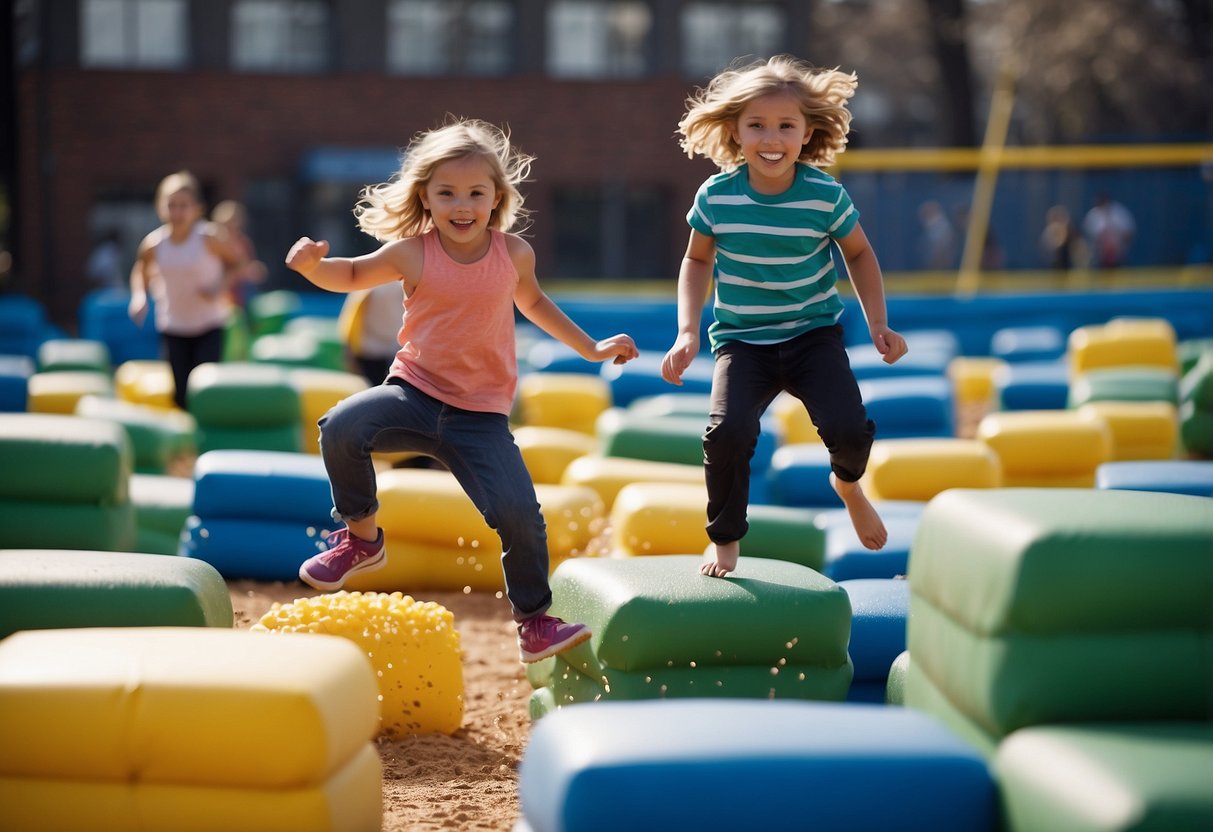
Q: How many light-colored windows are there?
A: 5